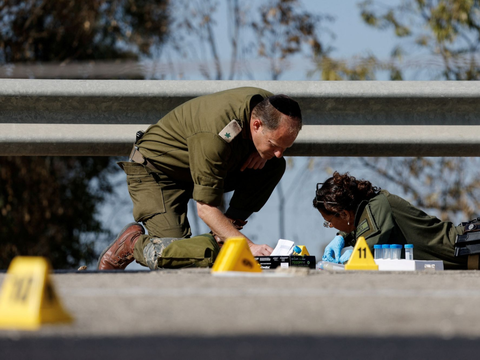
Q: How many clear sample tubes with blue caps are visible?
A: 4